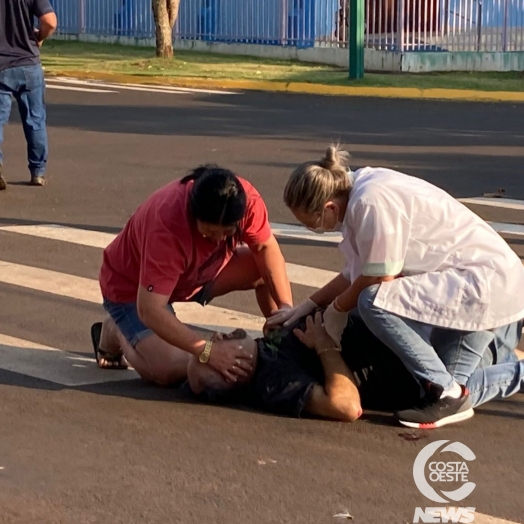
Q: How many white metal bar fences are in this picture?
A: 1